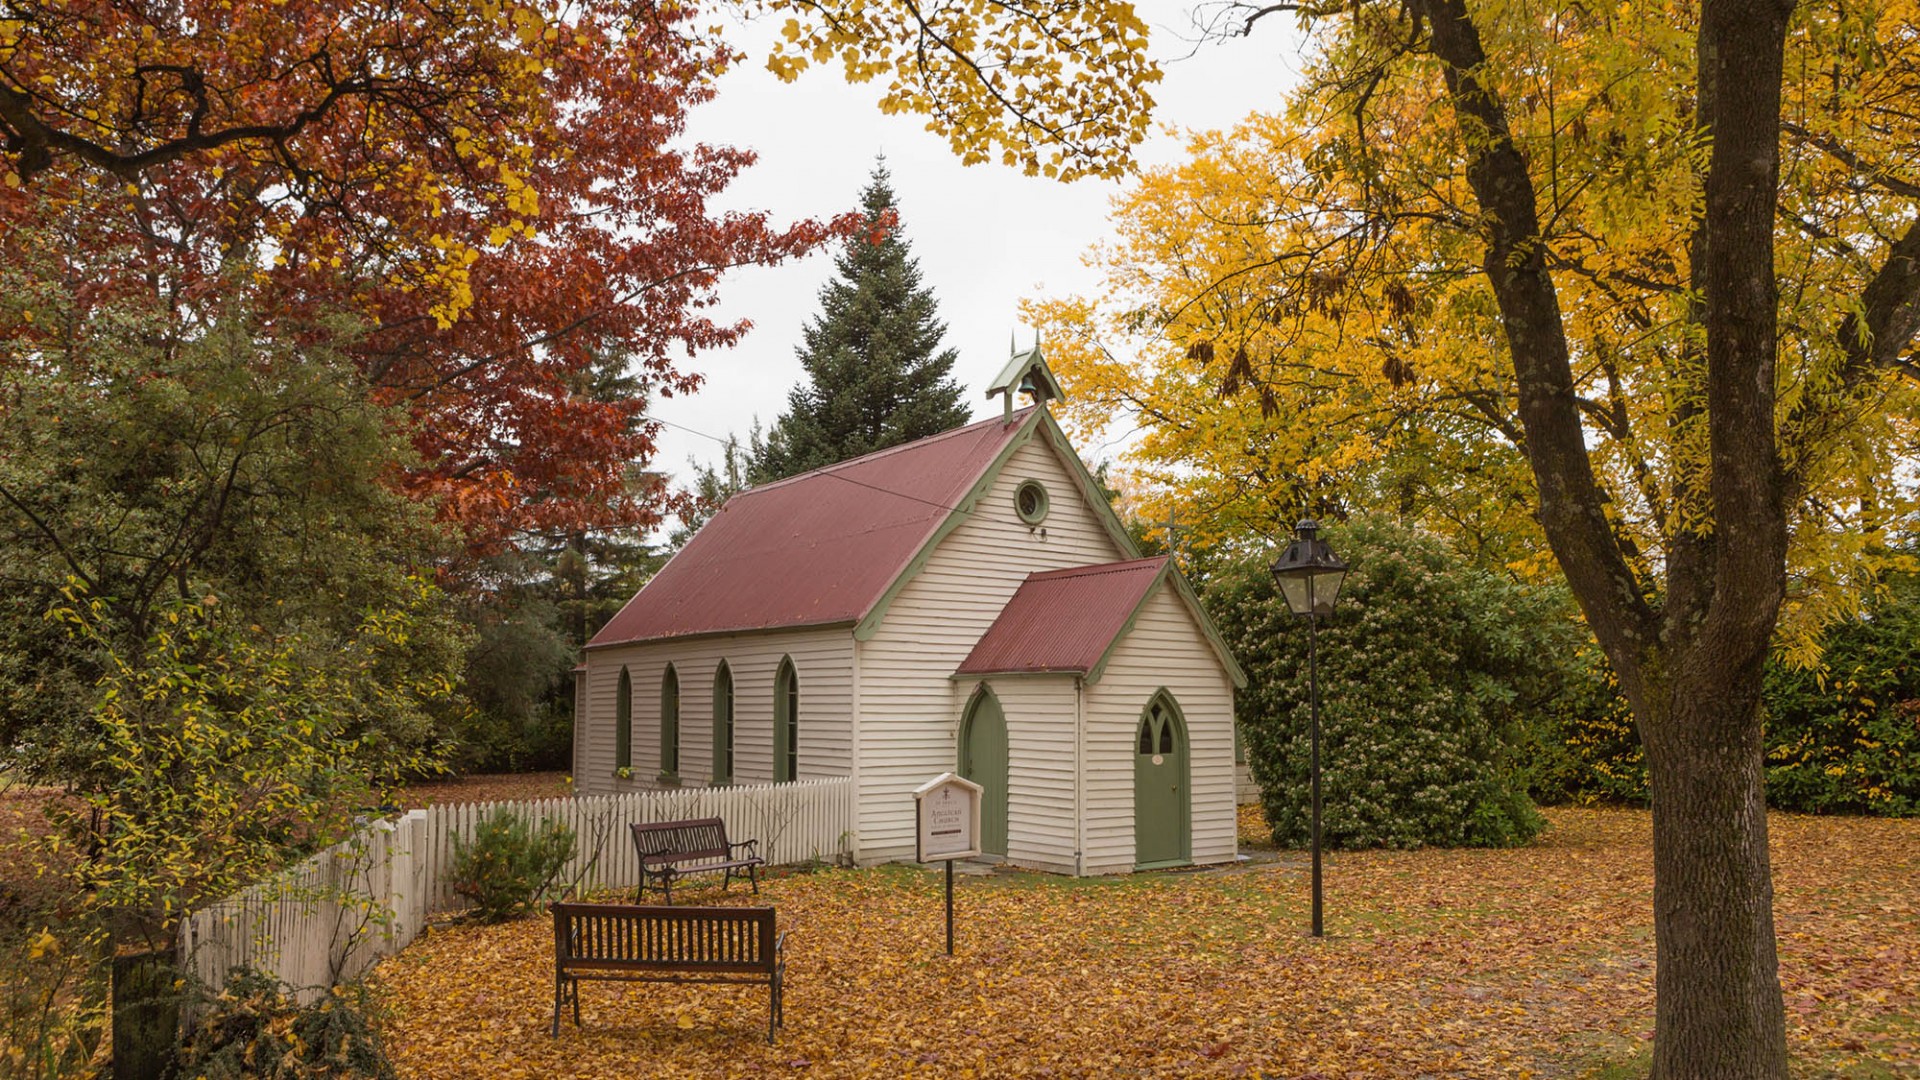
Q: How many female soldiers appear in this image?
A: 0